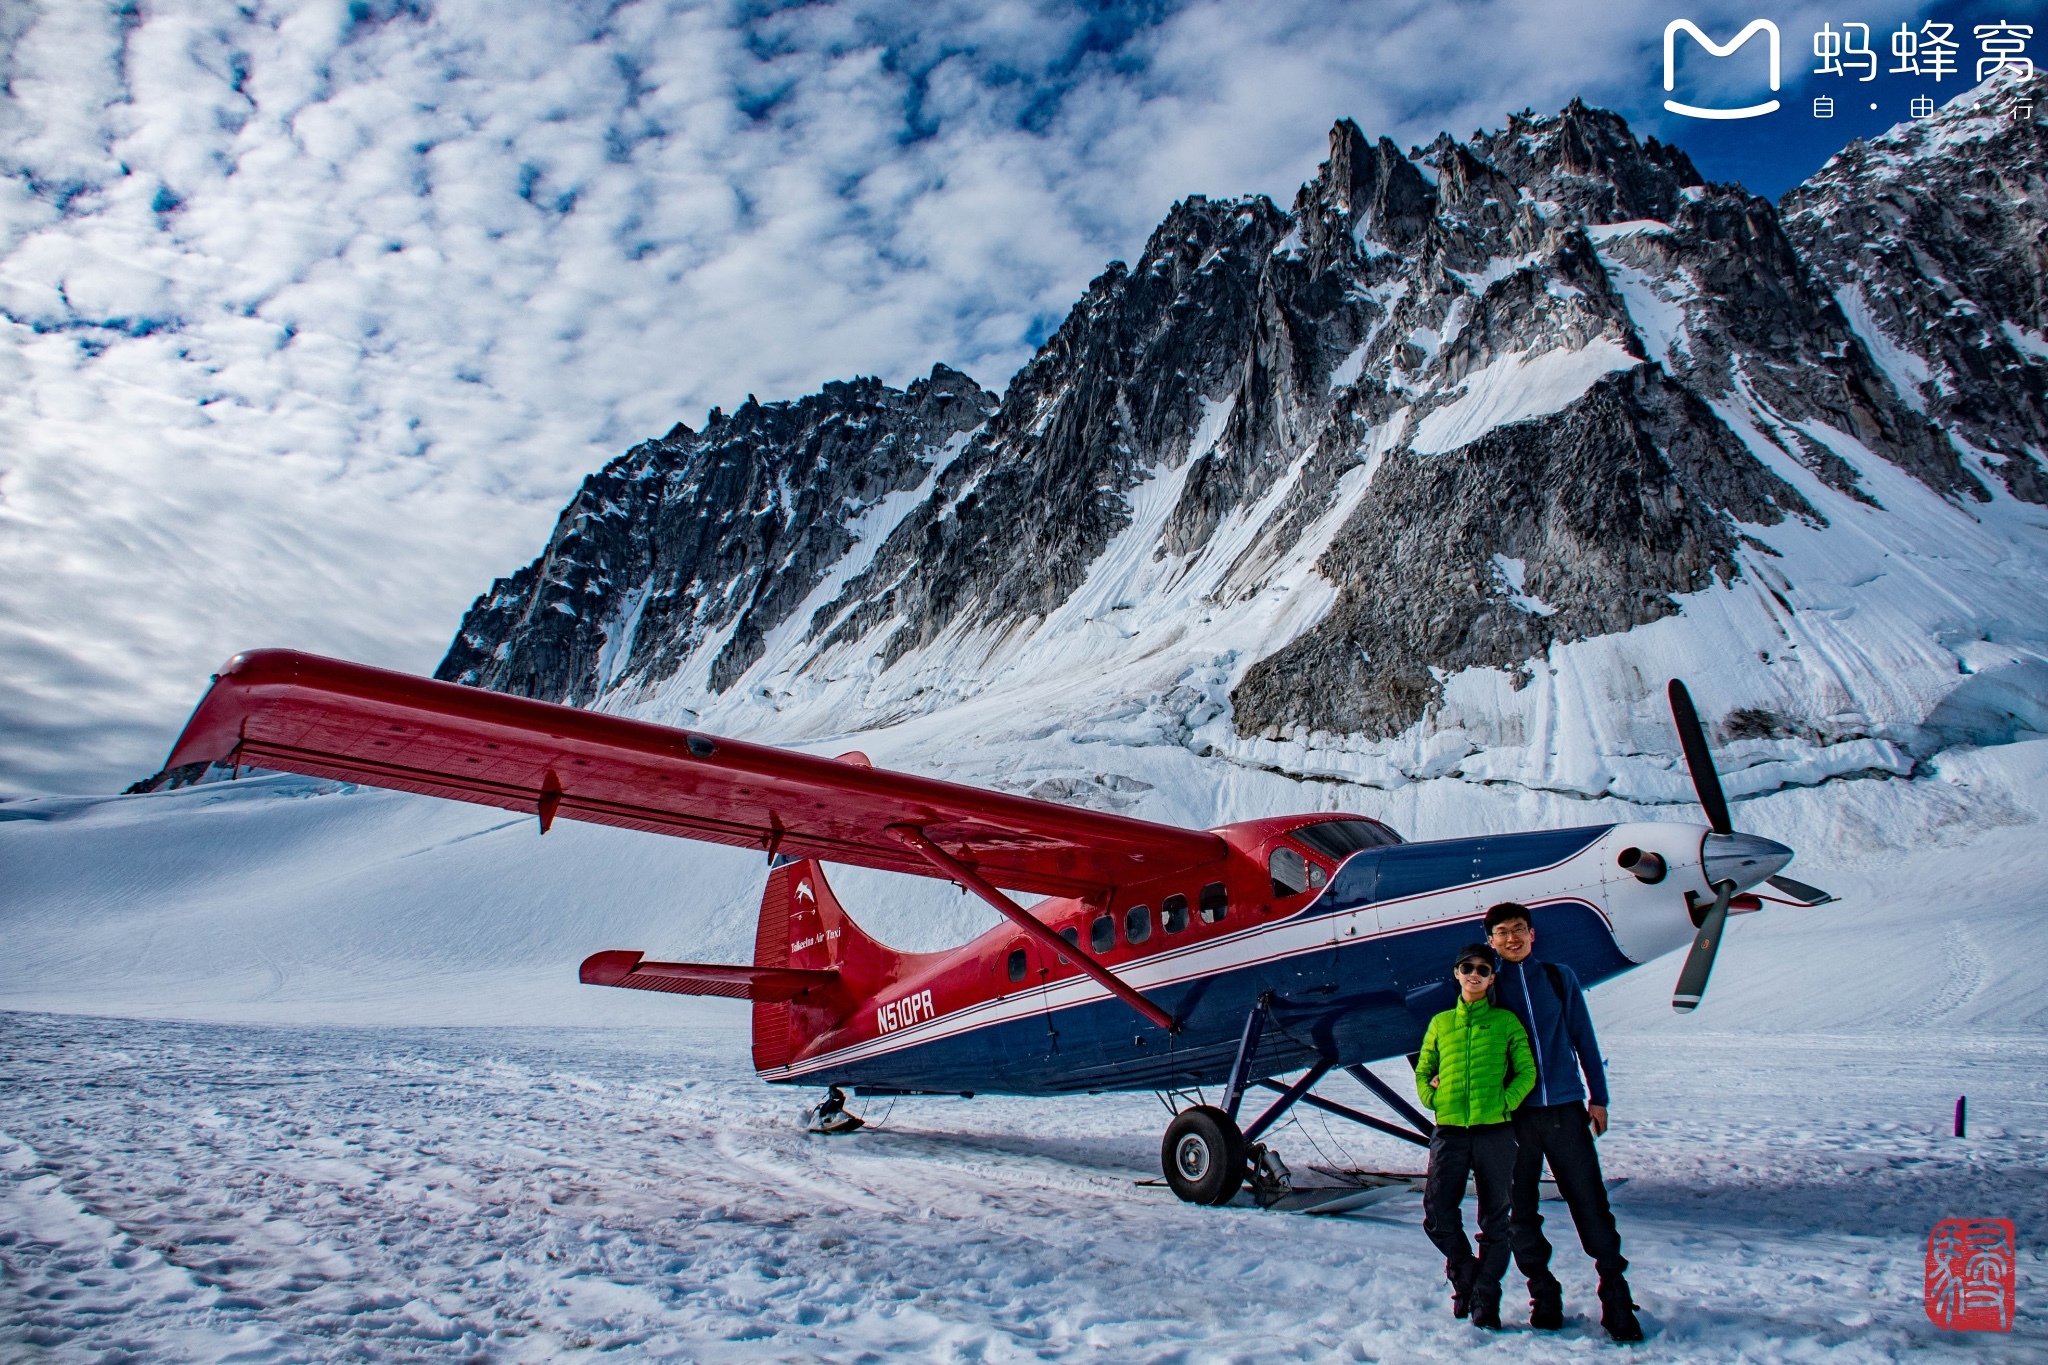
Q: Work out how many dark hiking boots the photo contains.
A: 4